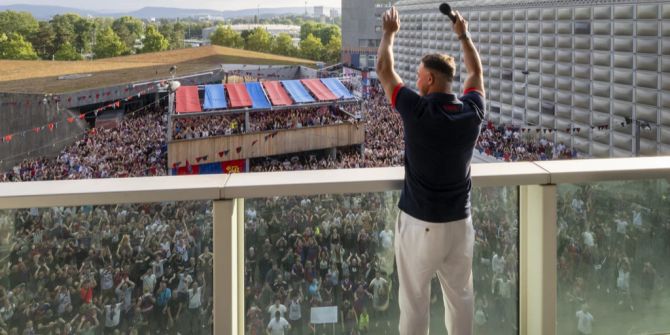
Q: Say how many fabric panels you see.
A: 8